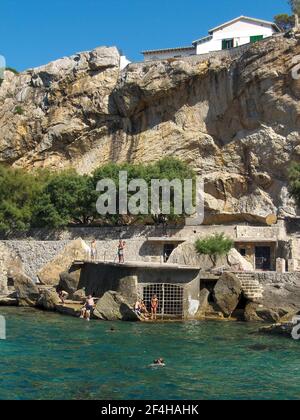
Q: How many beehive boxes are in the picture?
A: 0